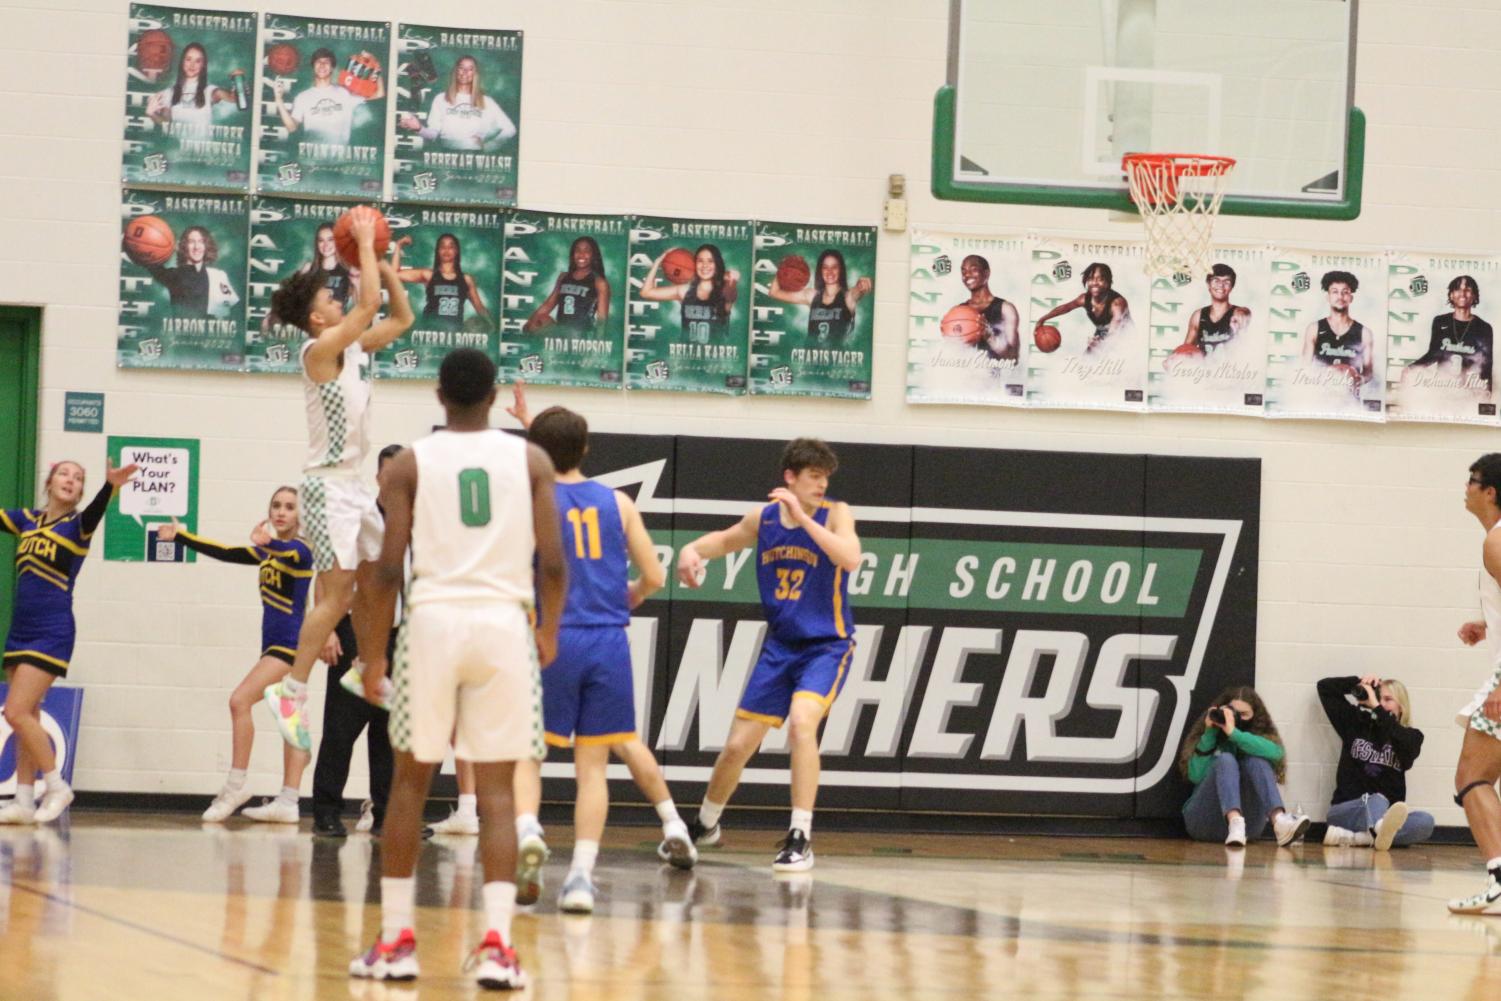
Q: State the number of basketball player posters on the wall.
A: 14